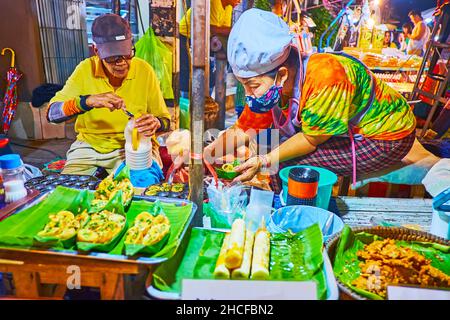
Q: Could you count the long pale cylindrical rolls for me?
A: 4